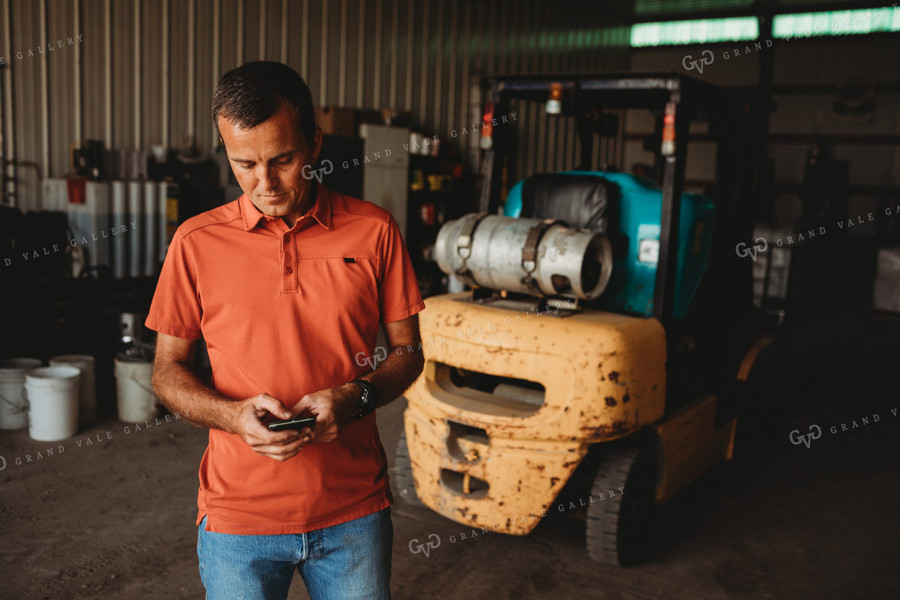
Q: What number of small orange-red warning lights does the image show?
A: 3